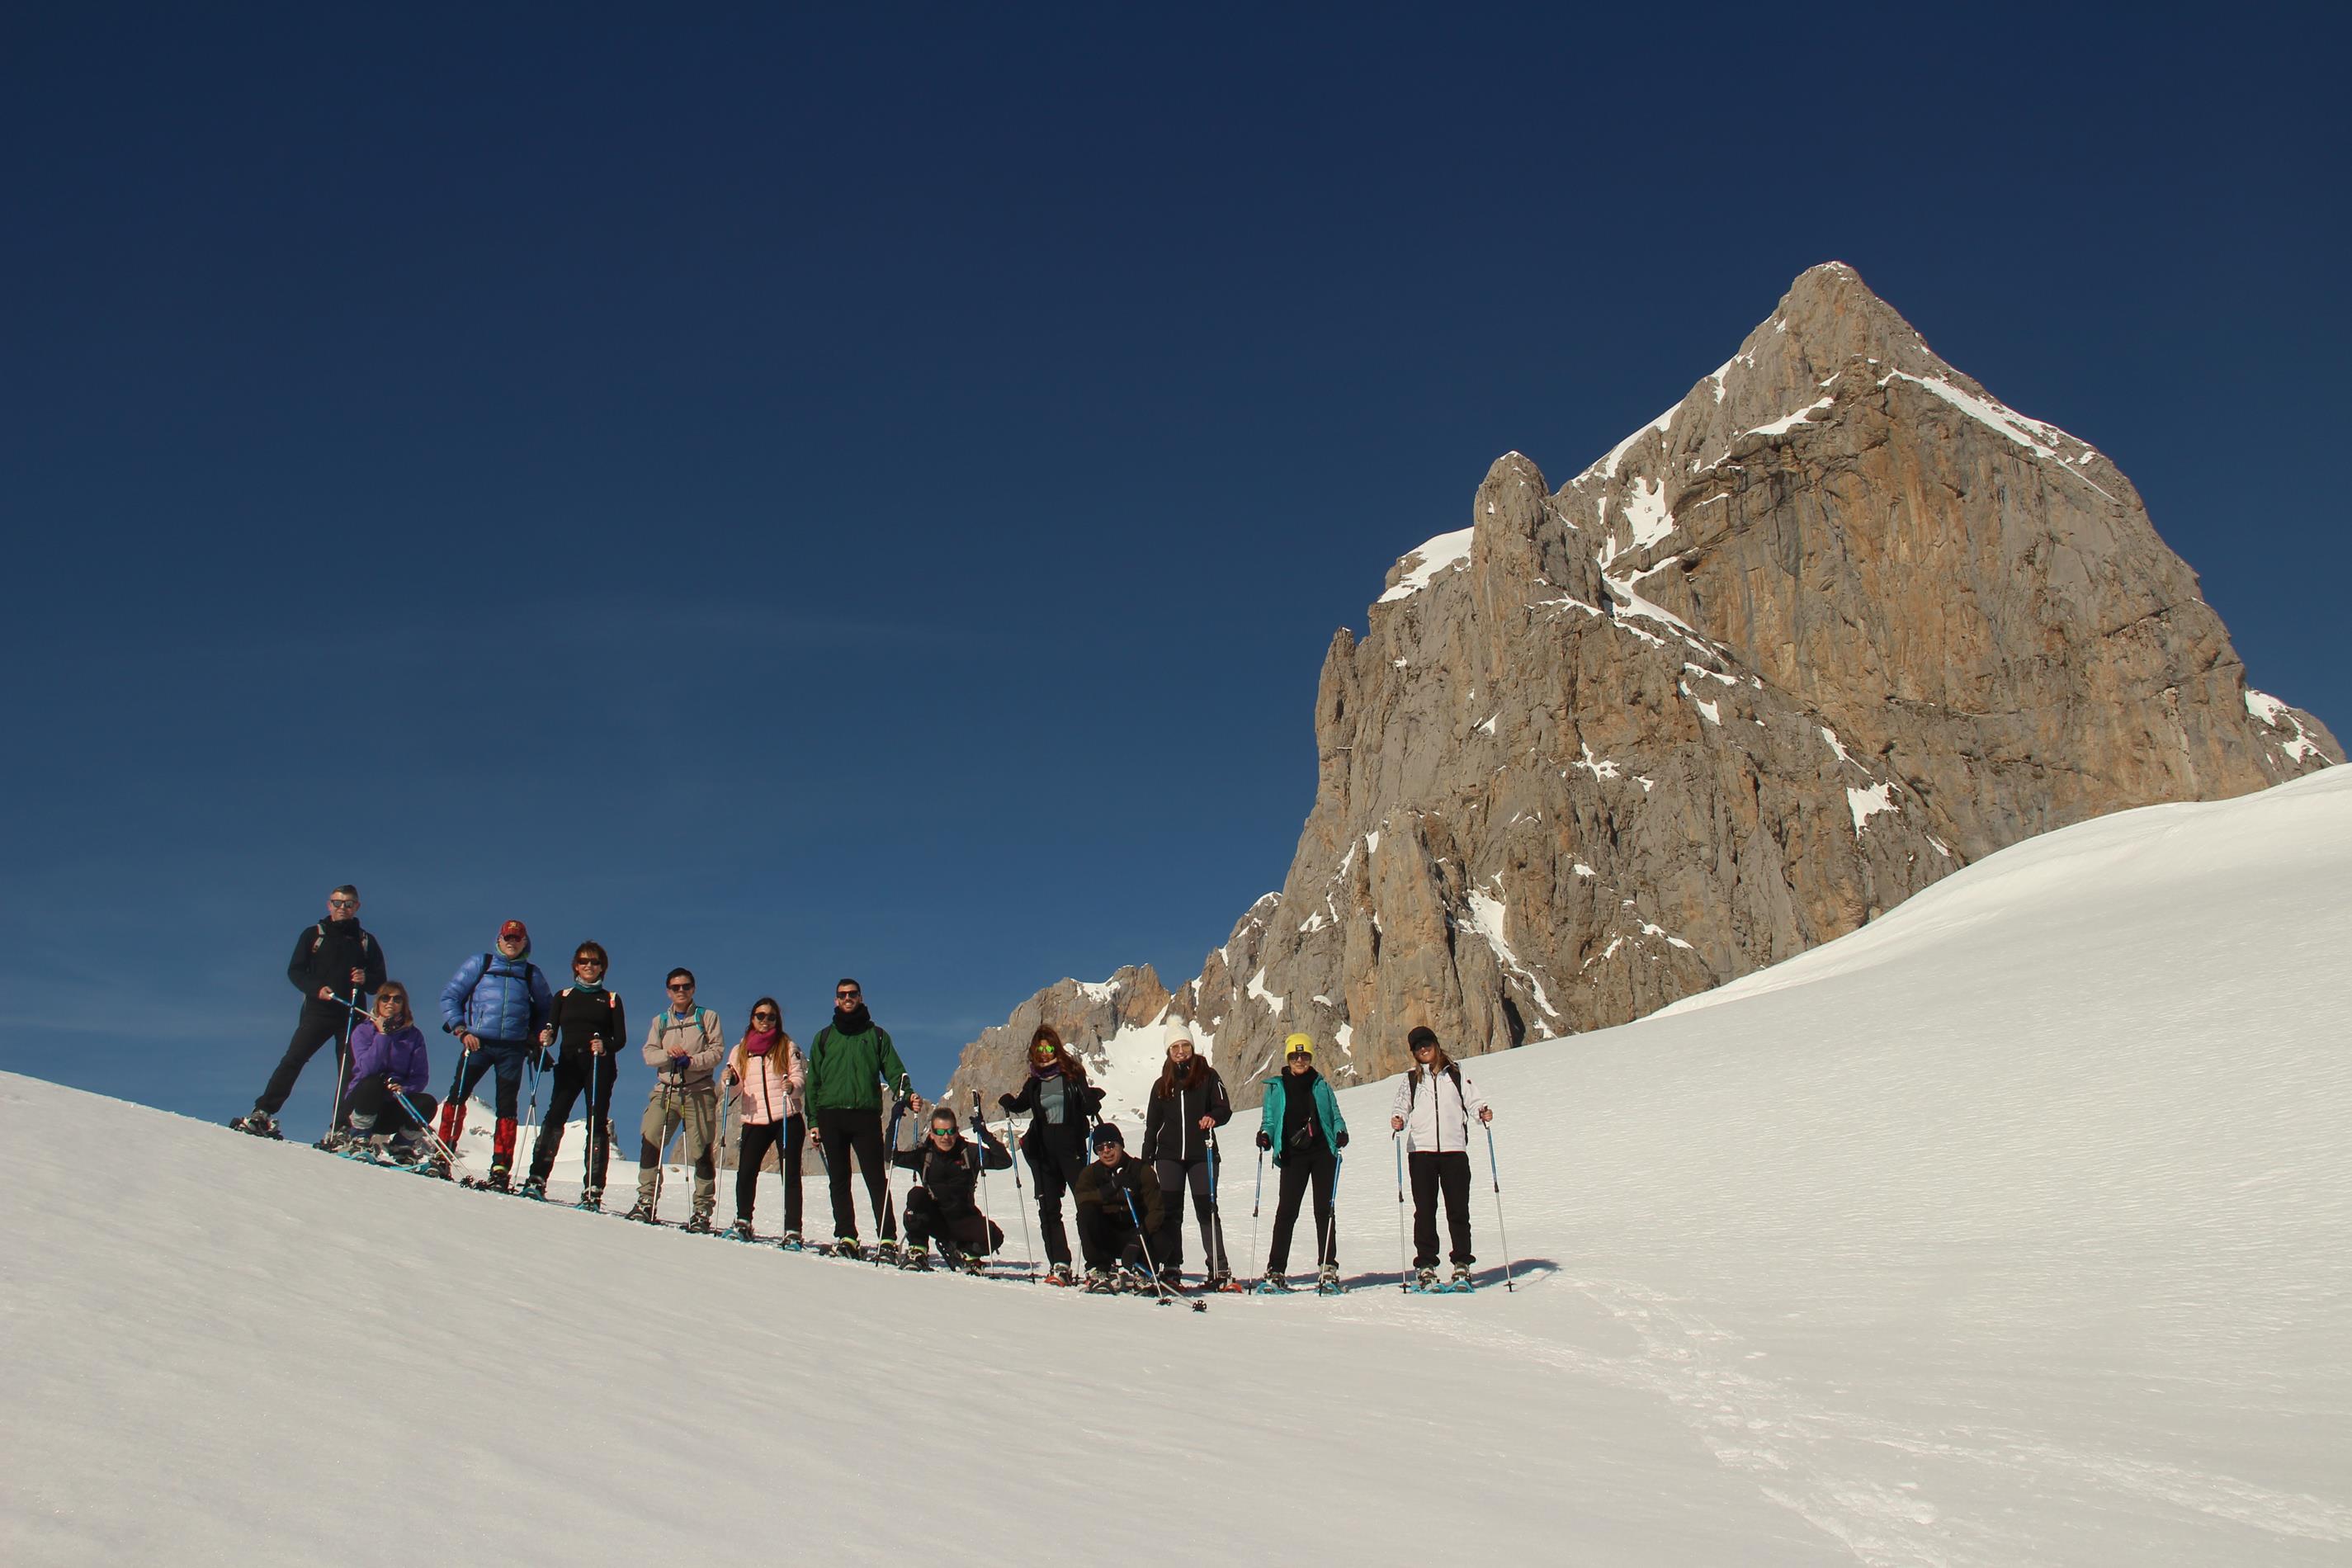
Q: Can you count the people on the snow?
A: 13